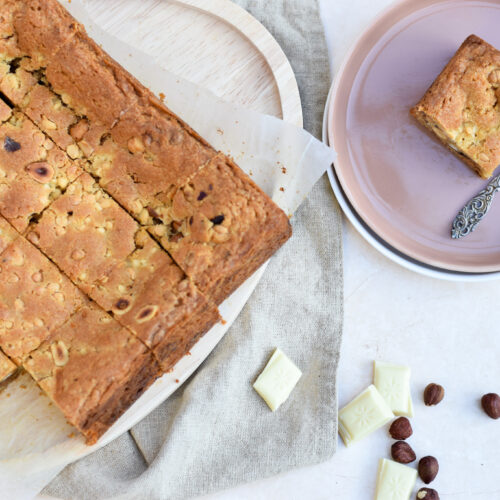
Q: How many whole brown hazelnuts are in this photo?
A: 6